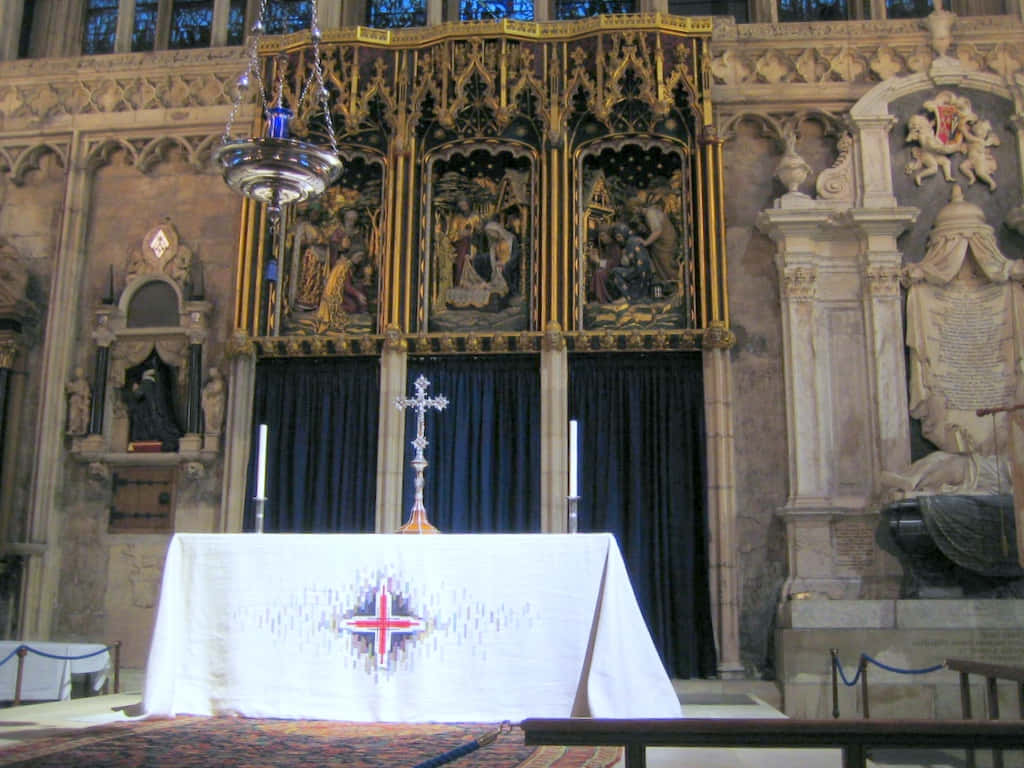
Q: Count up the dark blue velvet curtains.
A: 3